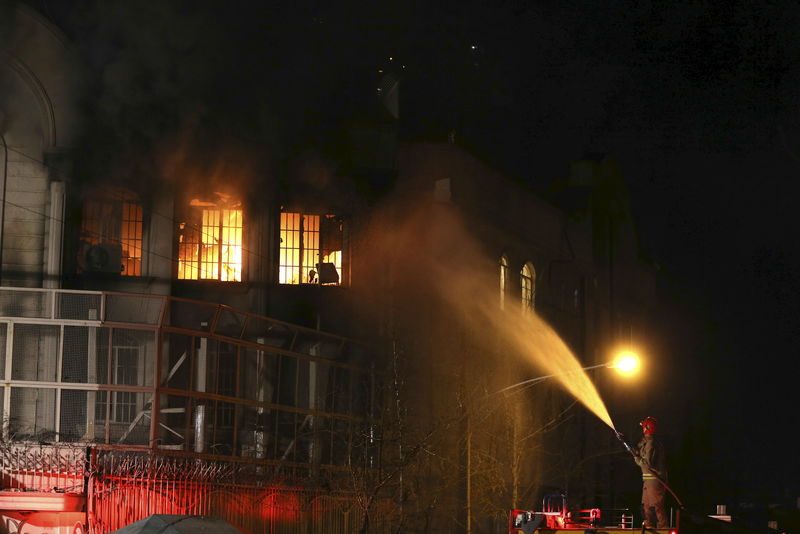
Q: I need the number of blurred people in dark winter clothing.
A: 0